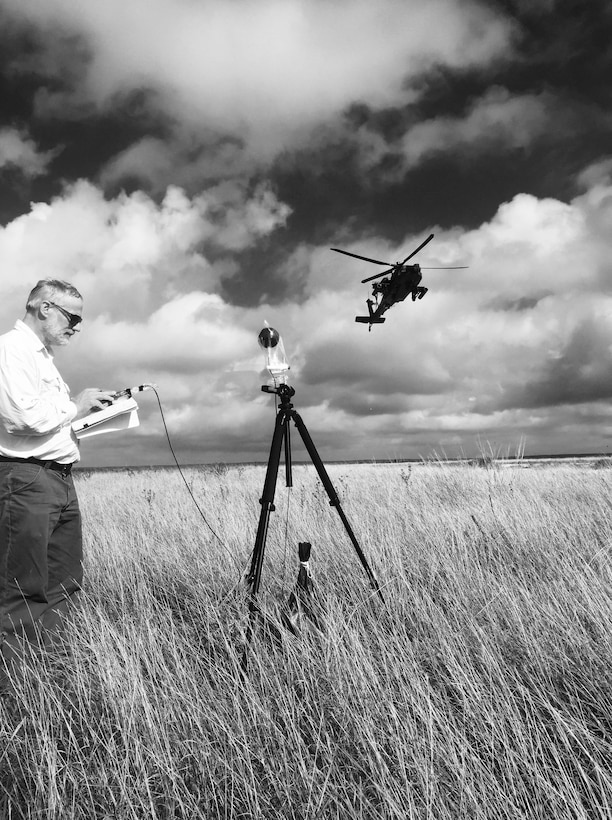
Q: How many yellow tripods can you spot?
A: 0